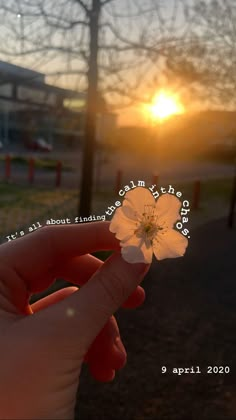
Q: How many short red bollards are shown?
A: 6